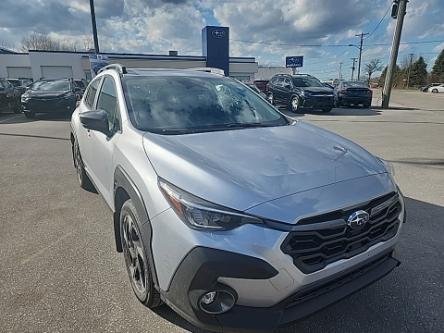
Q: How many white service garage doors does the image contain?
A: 2